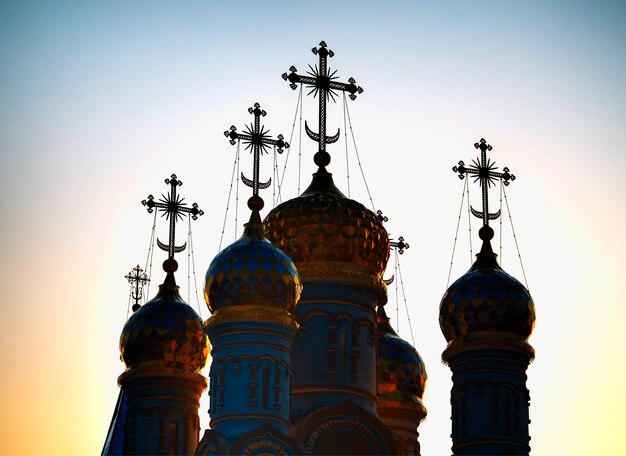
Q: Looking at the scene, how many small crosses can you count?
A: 1